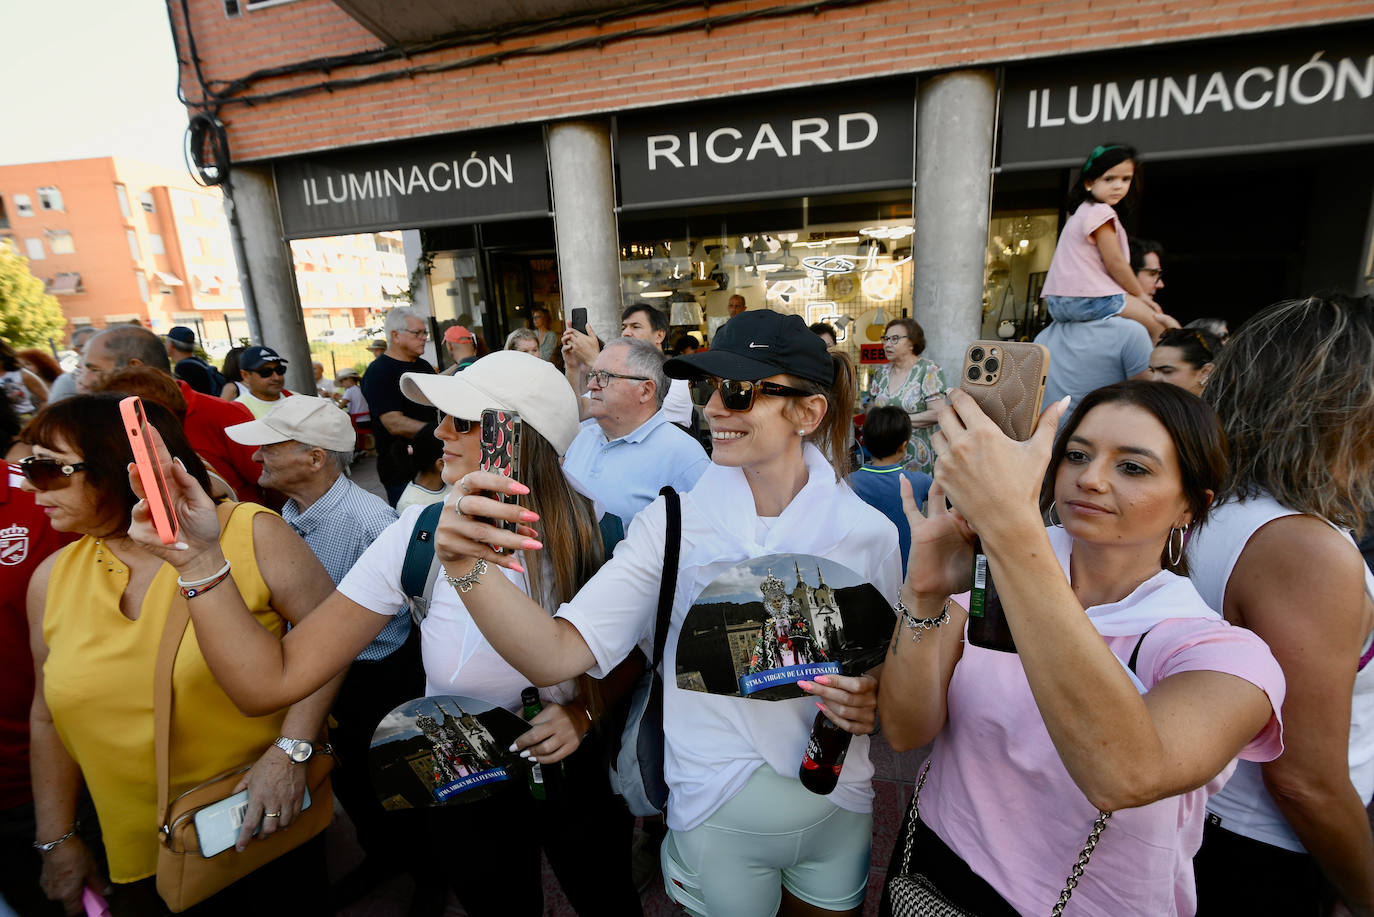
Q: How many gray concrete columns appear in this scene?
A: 3